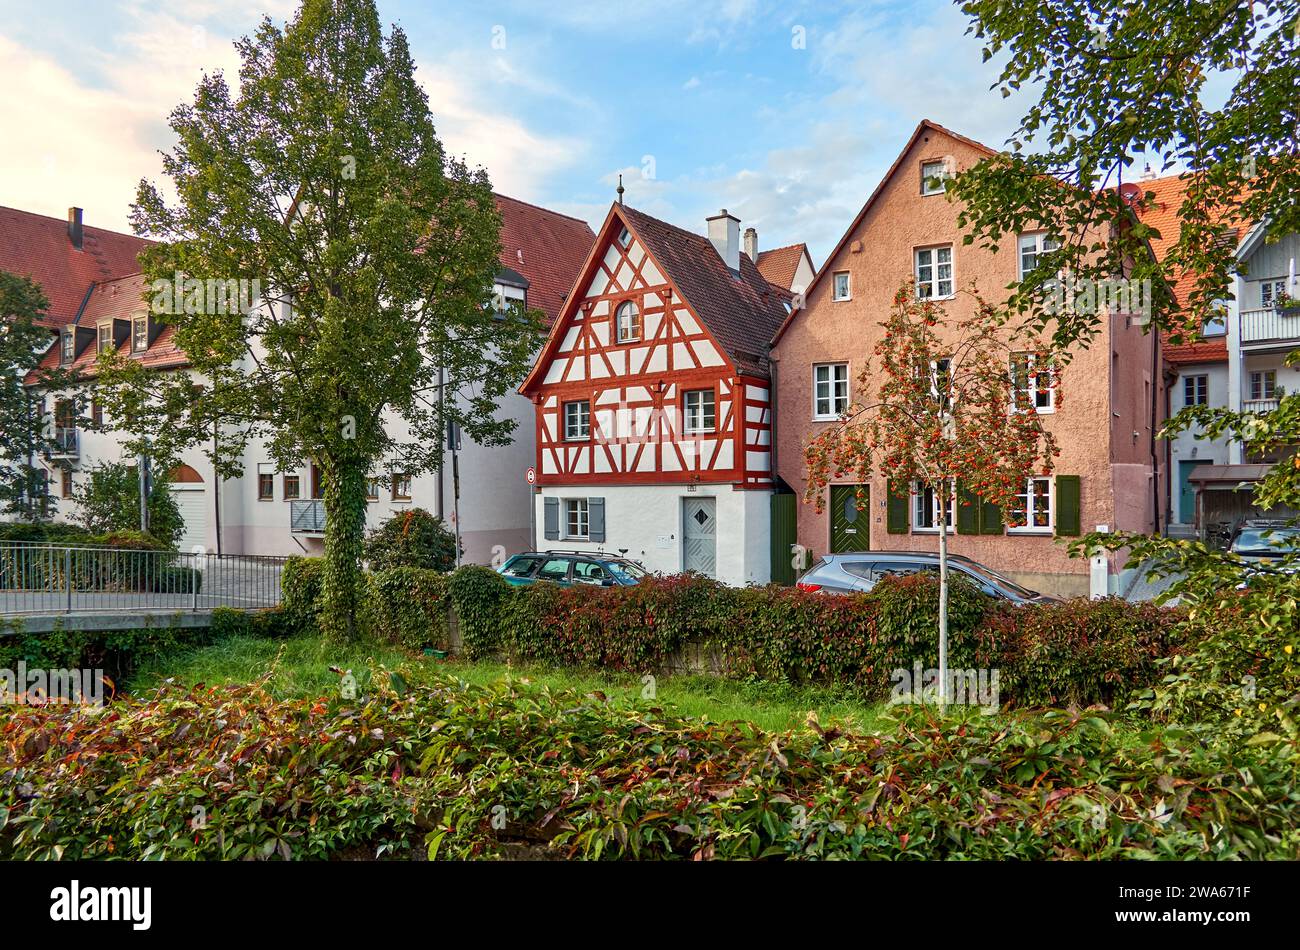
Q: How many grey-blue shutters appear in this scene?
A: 2